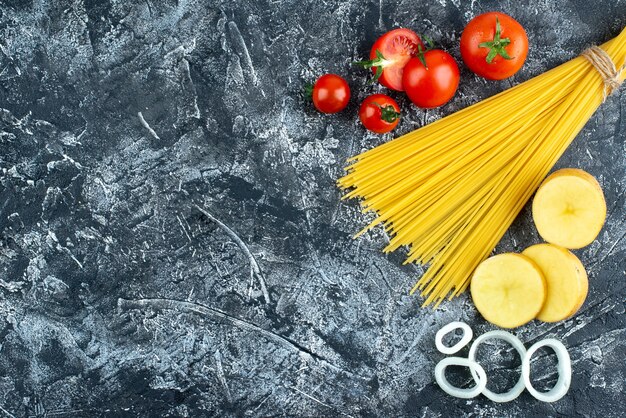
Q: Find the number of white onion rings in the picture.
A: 4